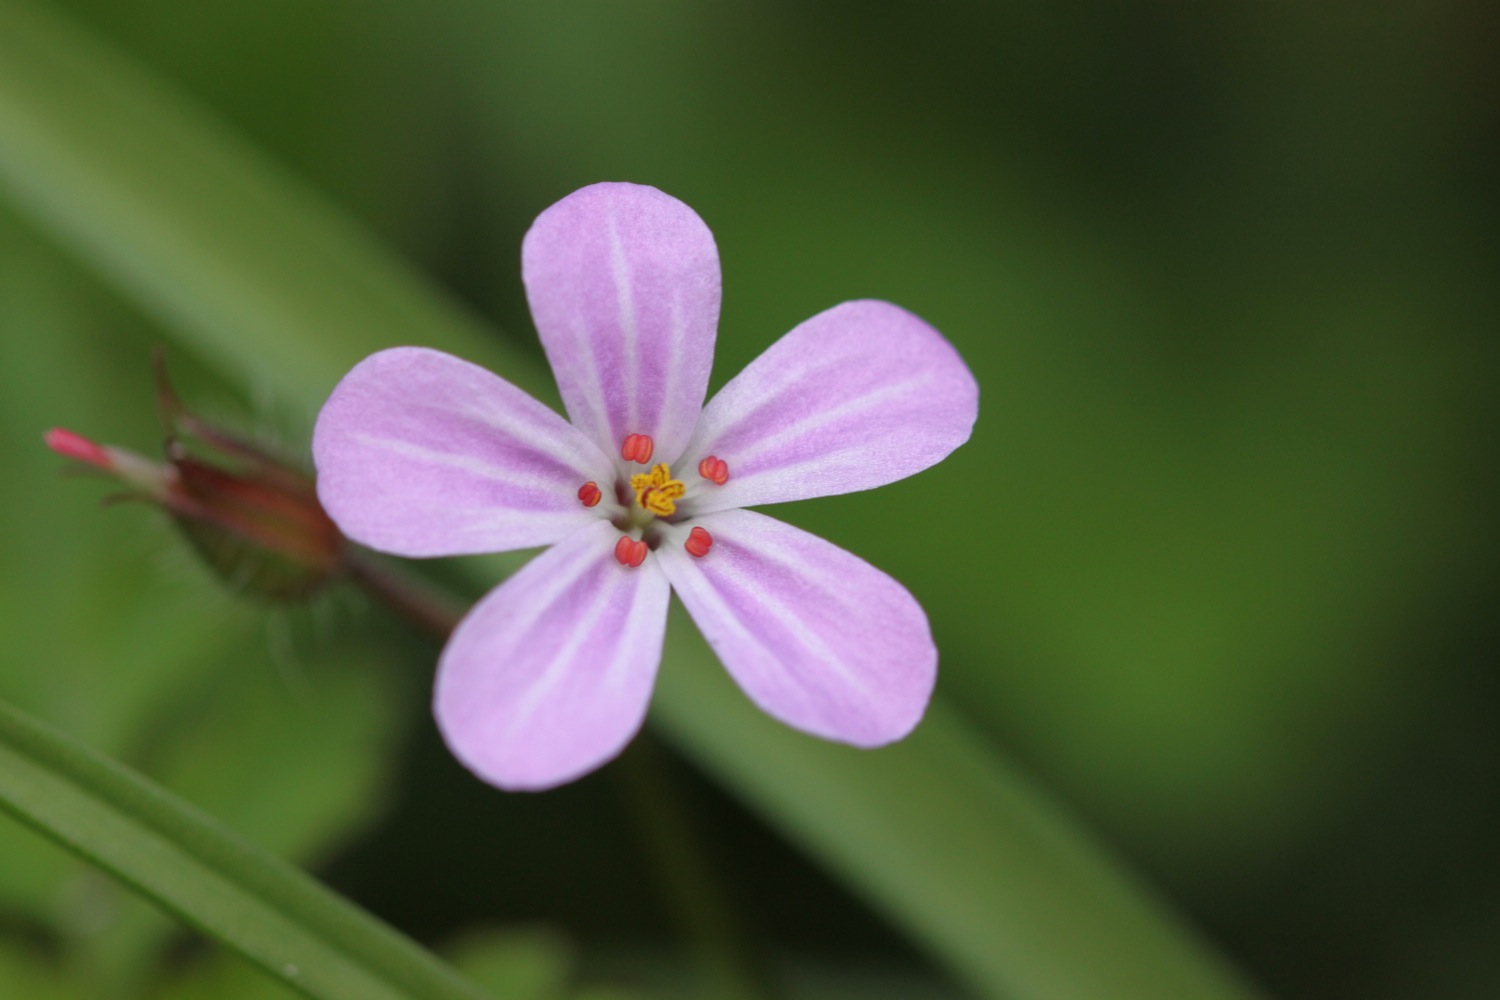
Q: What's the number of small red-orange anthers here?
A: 5